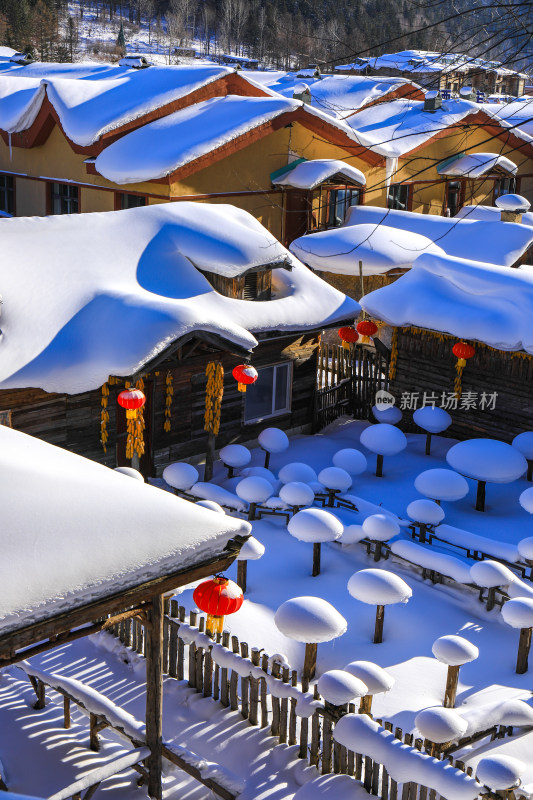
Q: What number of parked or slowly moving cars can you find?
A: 0